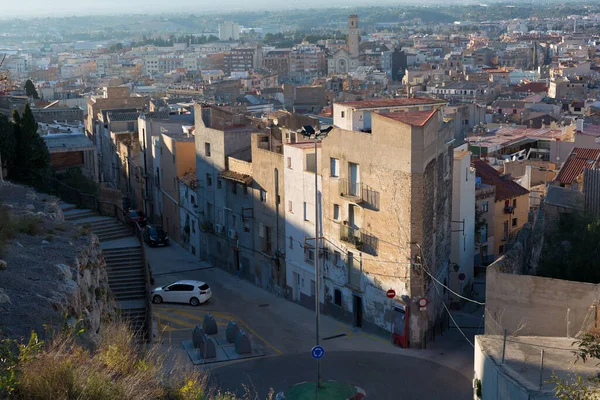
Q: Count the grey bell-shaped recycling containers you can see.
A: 5